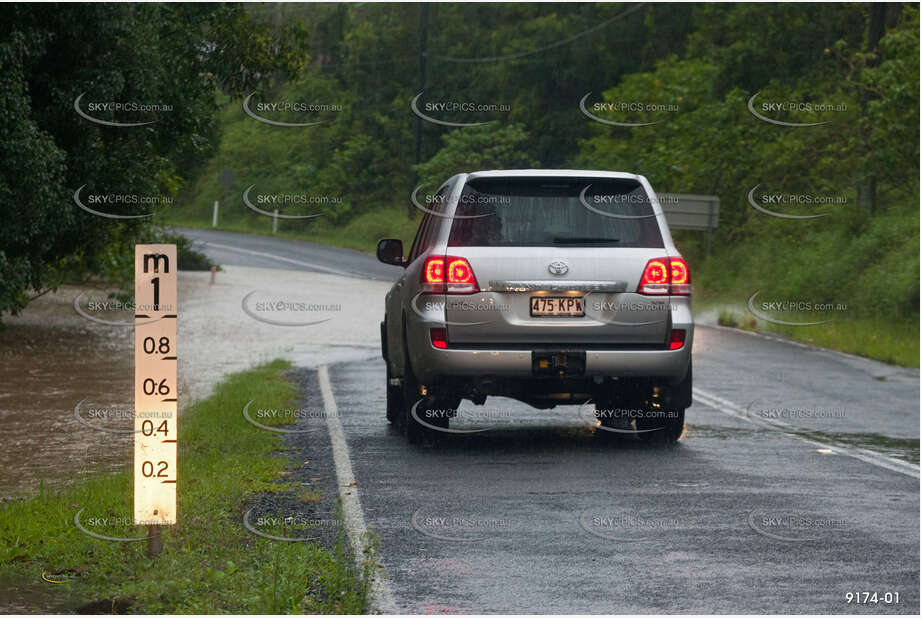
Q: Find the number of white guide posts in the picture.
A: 2